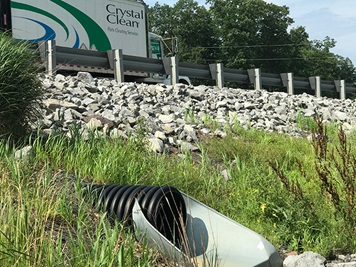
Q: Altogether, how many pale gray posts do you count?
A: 8